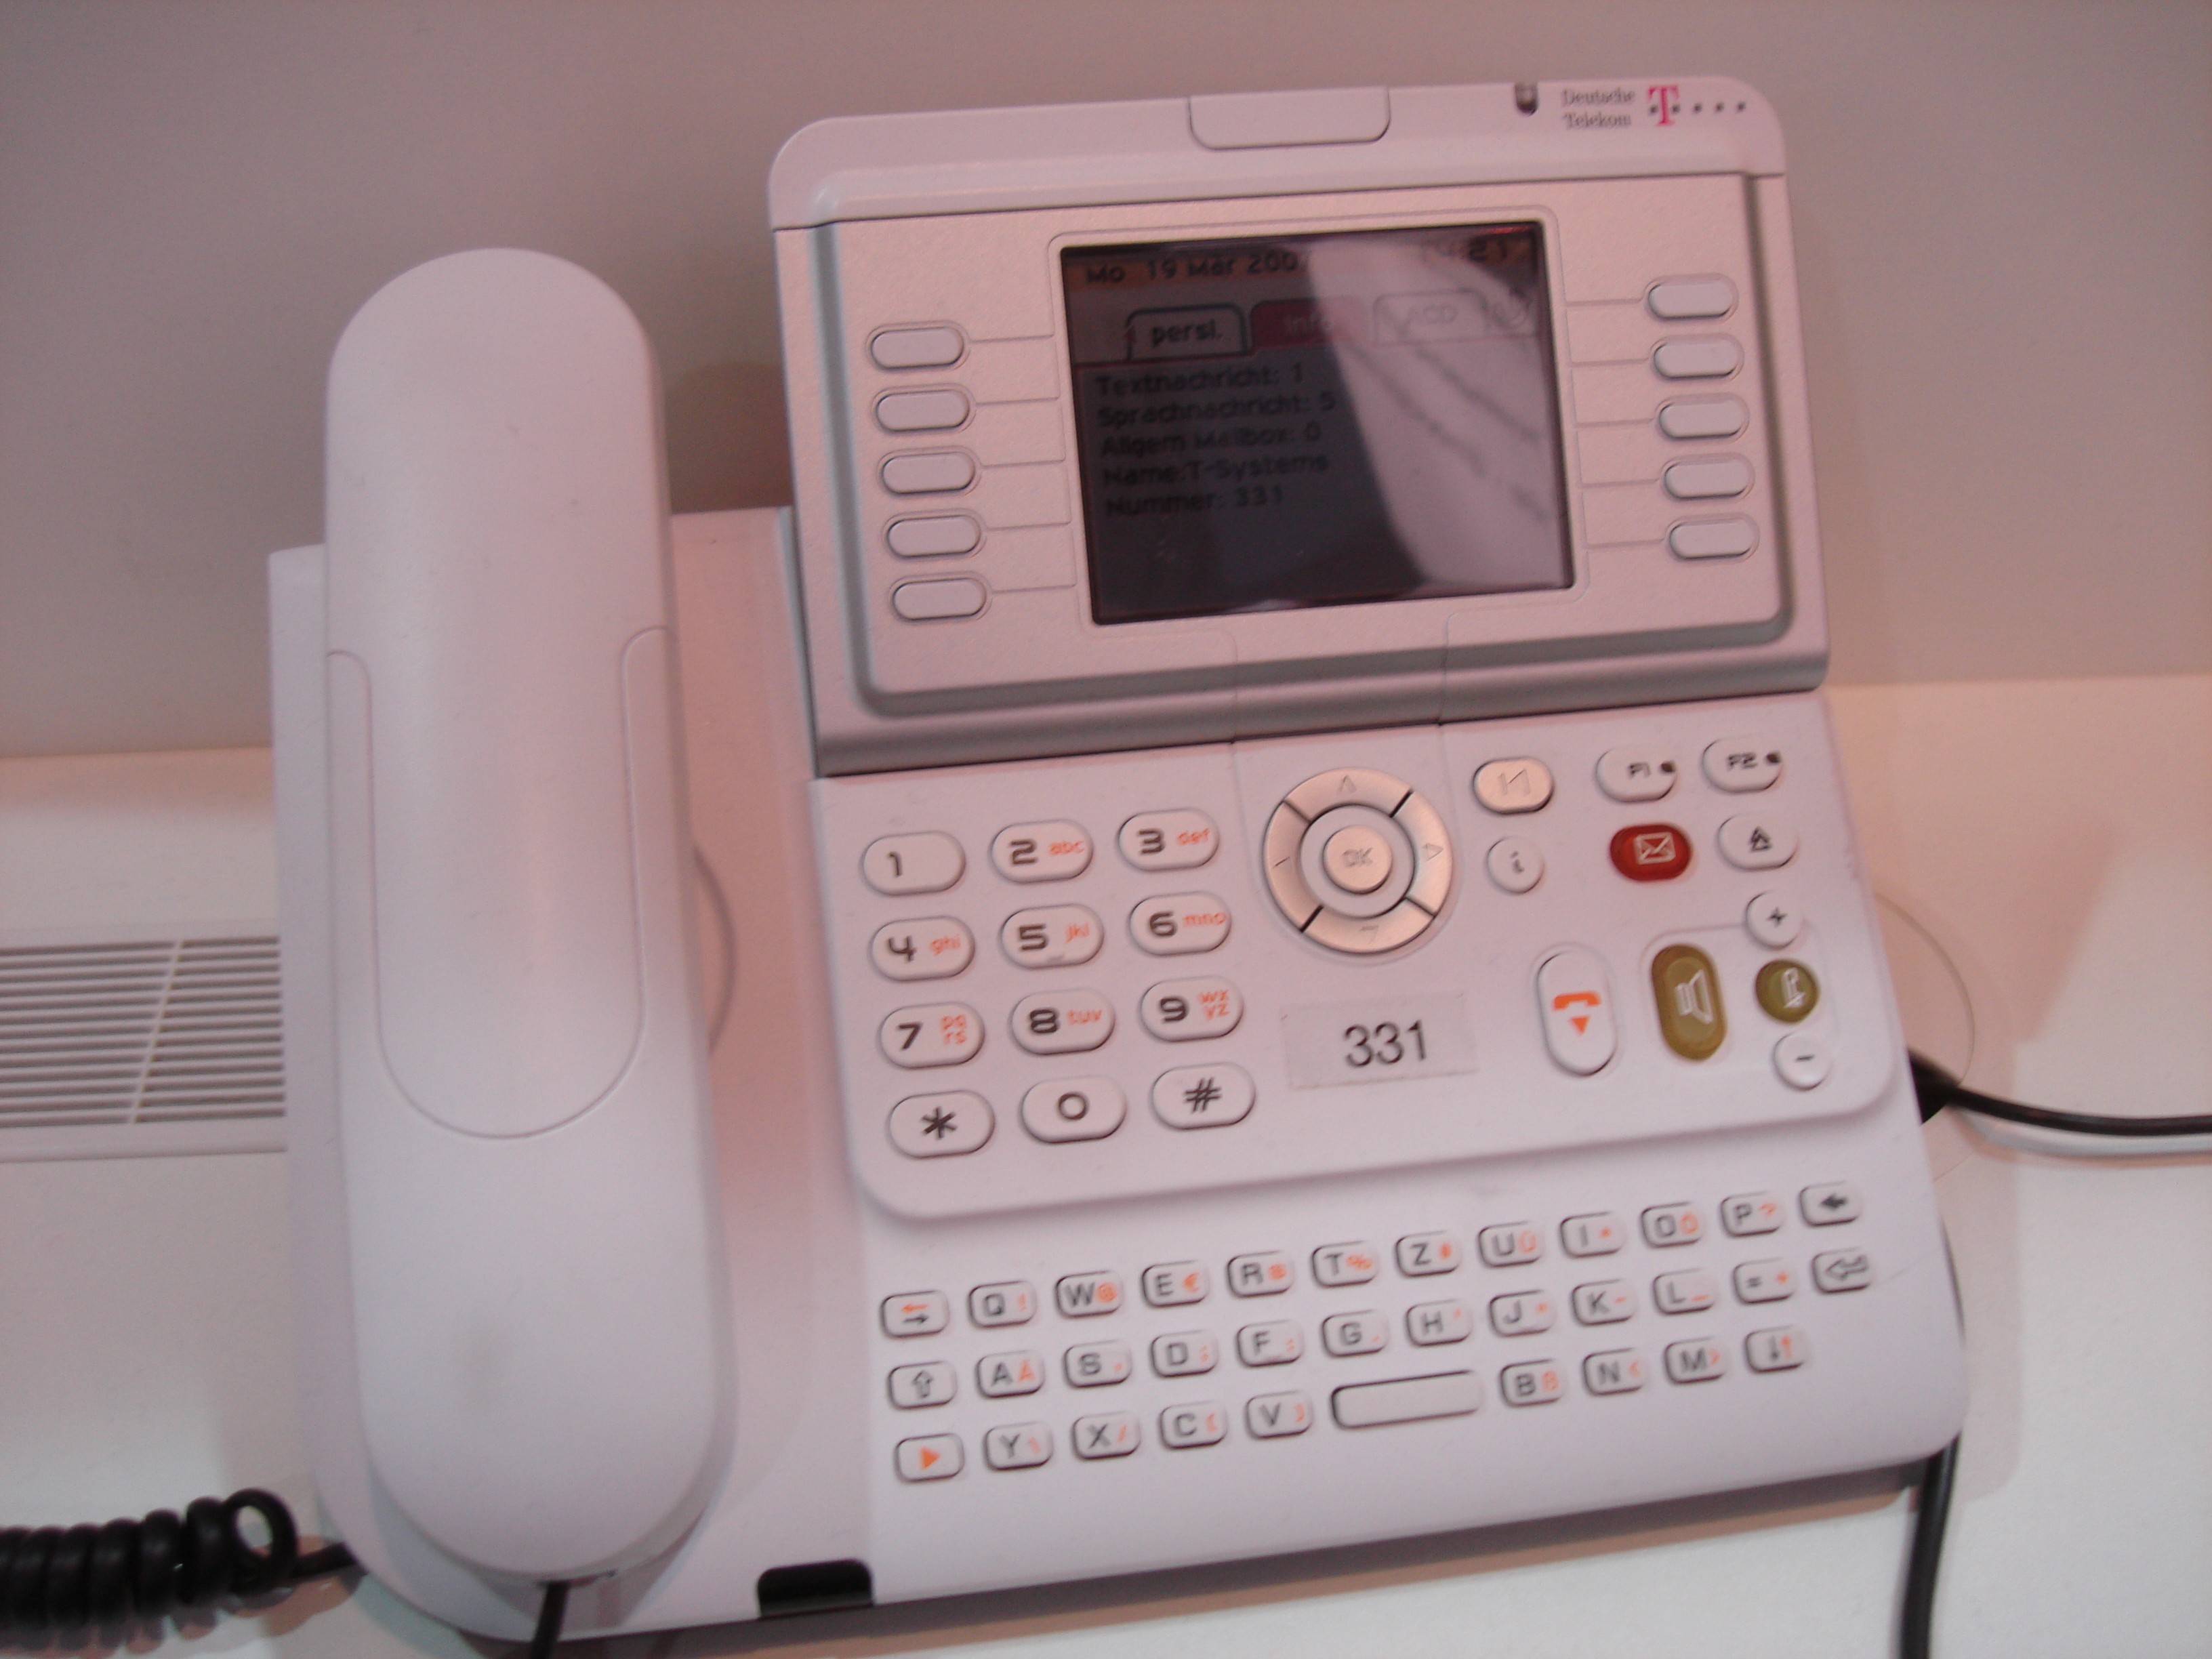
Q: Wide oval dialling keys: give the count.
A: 12